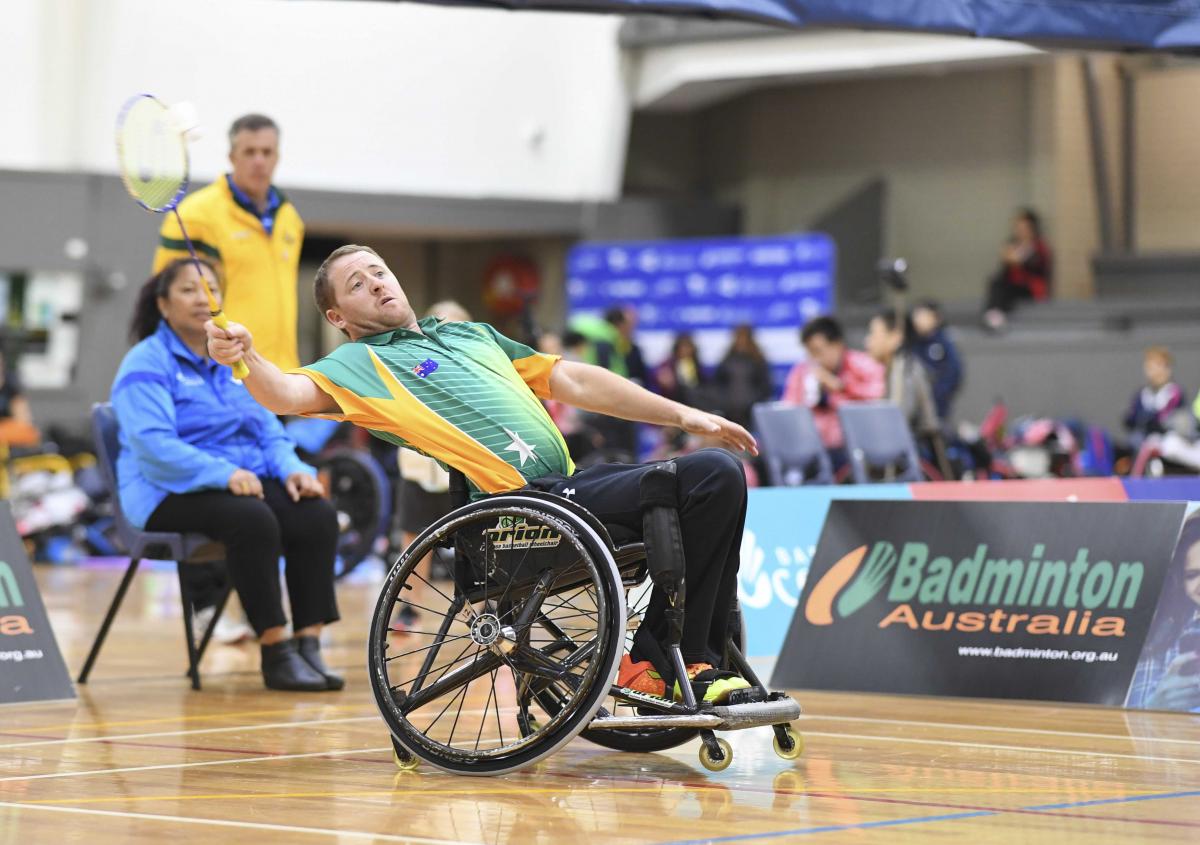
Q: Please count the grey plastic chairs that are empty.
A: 2